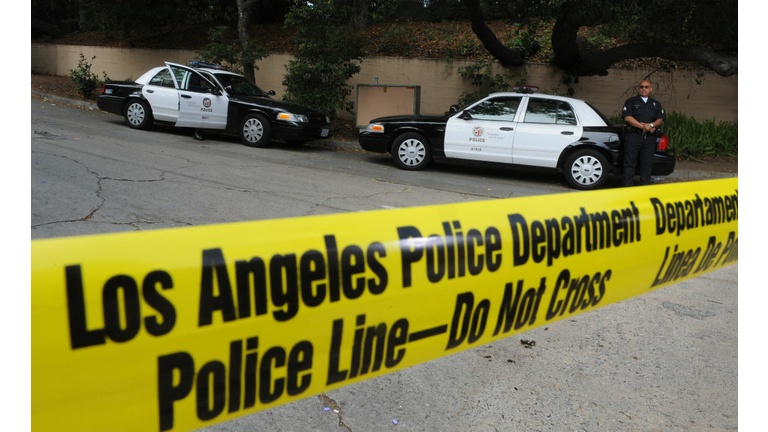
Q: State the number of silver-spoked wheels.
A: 4